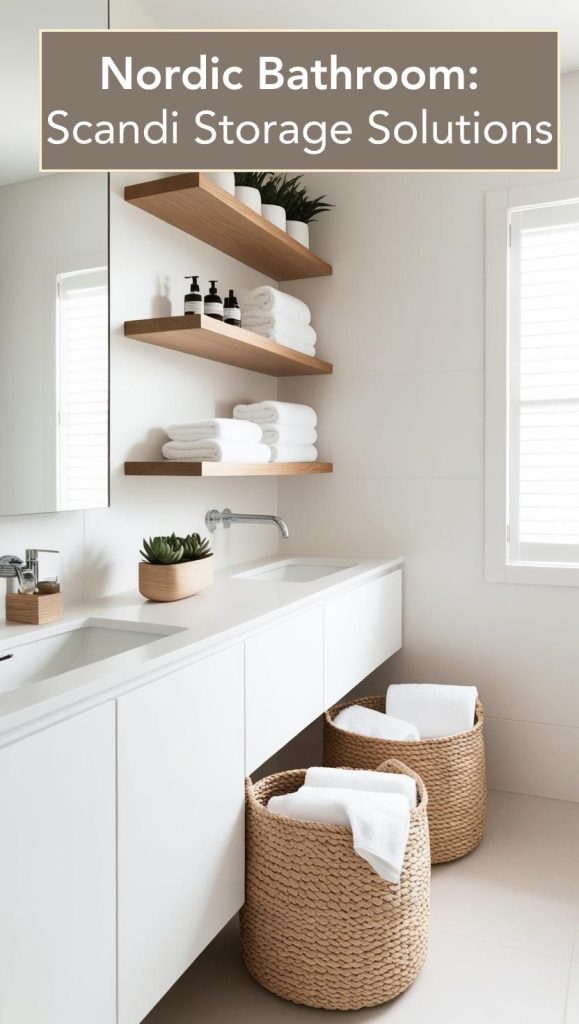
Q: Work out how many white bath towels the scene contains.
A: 12